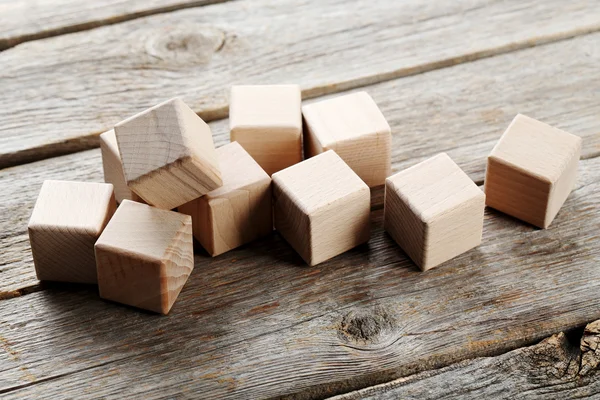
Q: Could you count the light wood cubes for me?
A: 10